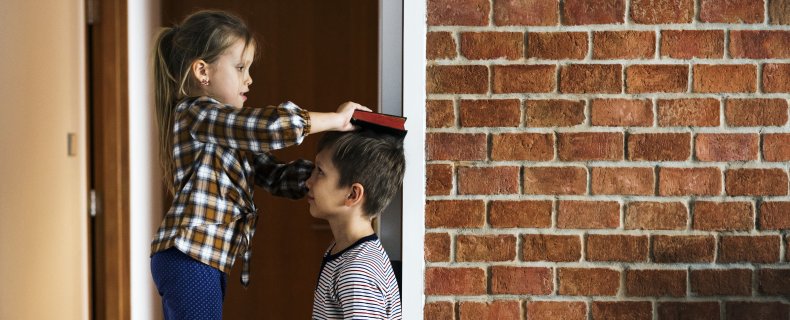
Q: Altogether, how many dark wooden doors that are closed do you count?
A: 1